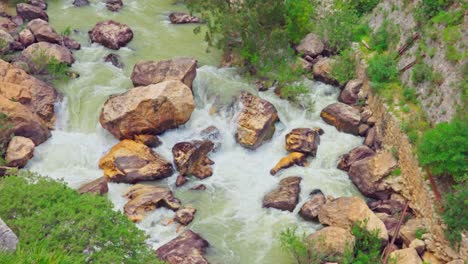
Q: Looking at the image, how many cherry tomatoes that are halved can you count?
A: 0